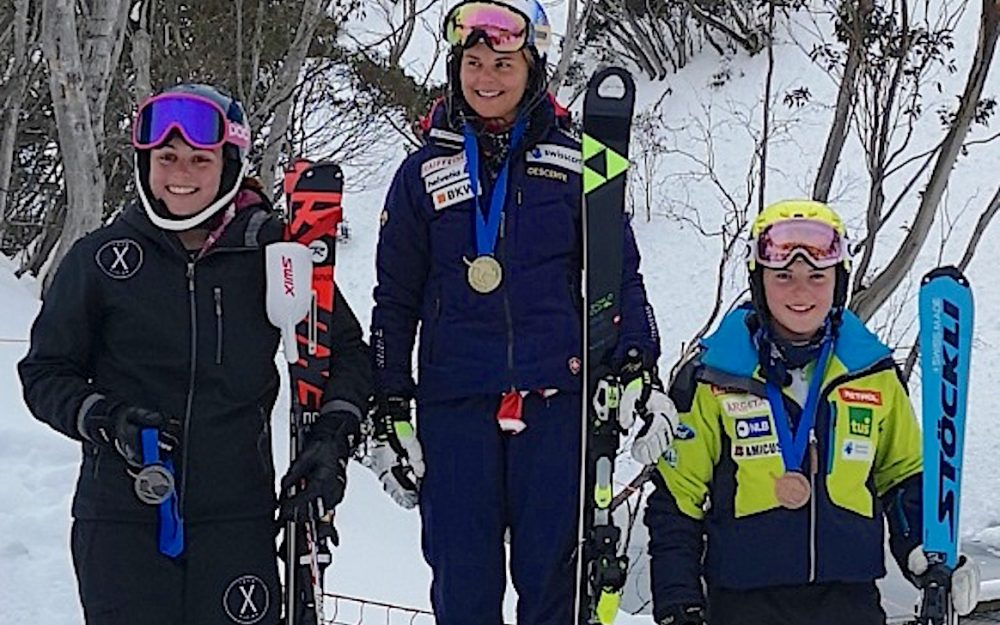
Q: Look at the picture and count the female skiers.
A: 3